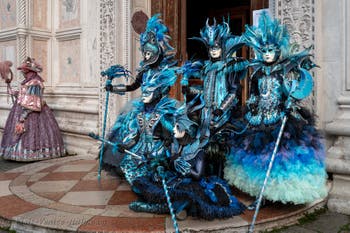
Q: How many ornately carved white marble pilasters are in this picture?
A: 2